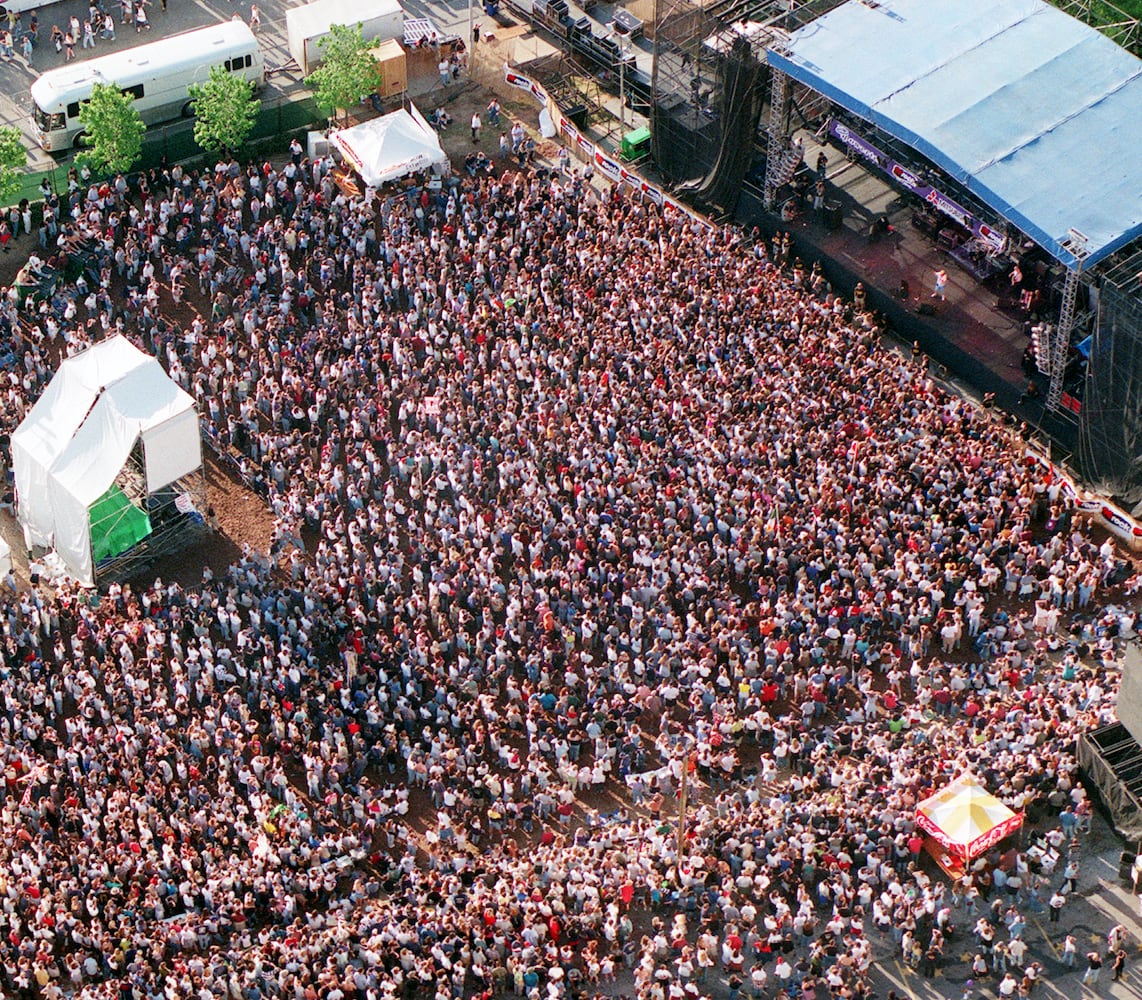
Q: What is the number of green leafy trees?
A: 4